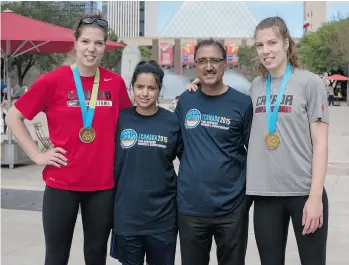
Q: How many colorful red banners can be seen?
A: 3